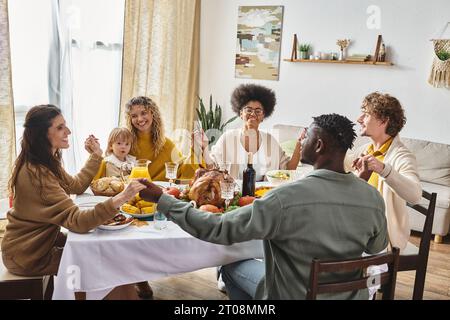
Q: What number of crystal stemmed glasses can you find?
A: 2